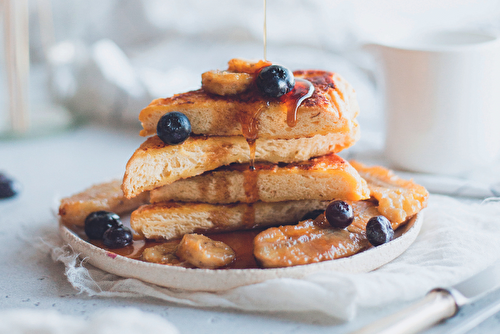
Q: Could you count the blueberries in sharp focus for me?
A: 6